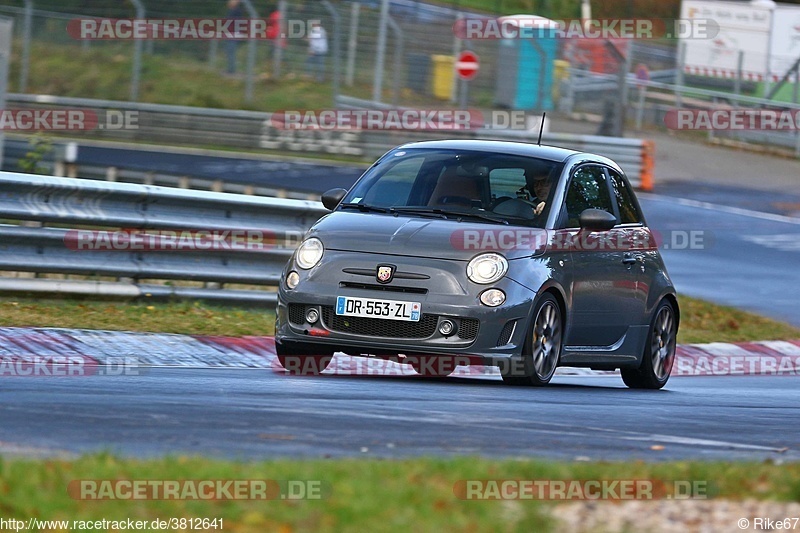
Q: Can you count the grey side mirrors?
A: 2